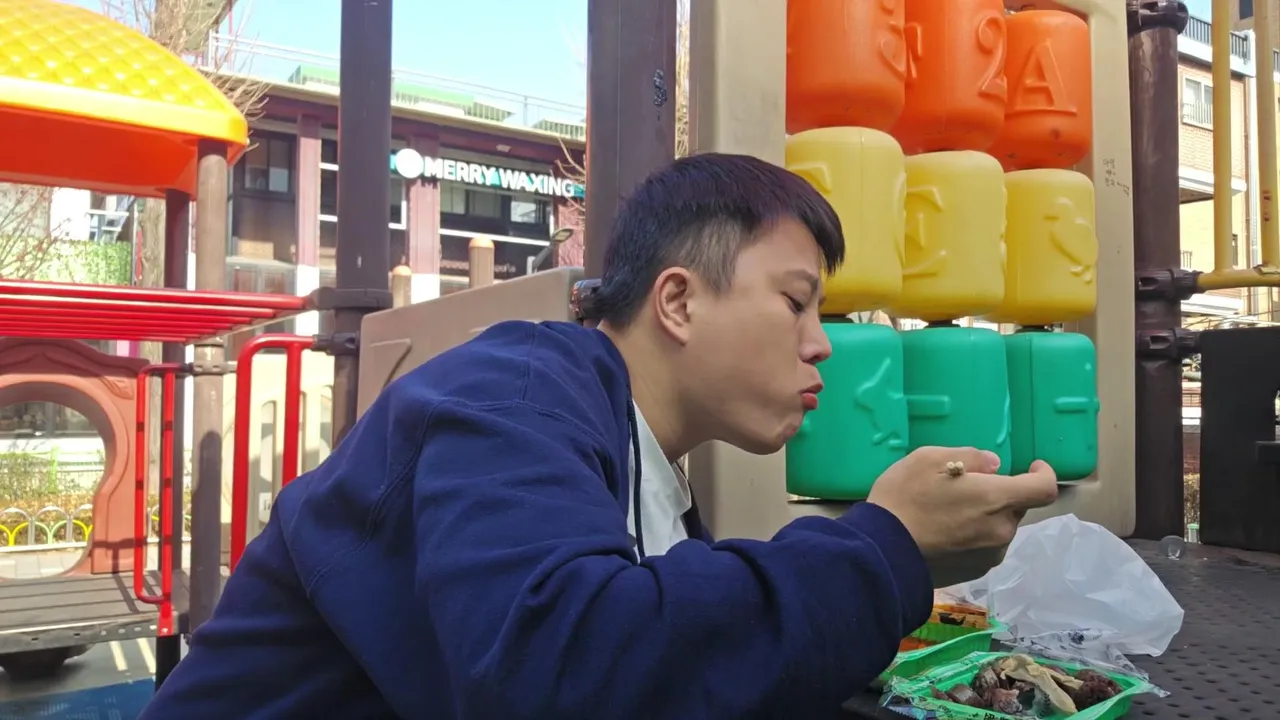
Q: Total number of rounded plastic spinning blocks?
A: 9